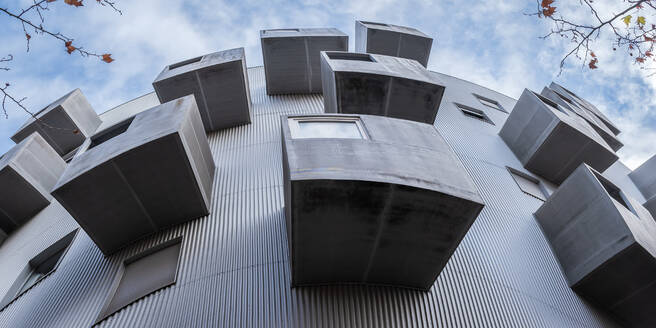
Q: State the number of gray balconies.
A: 13